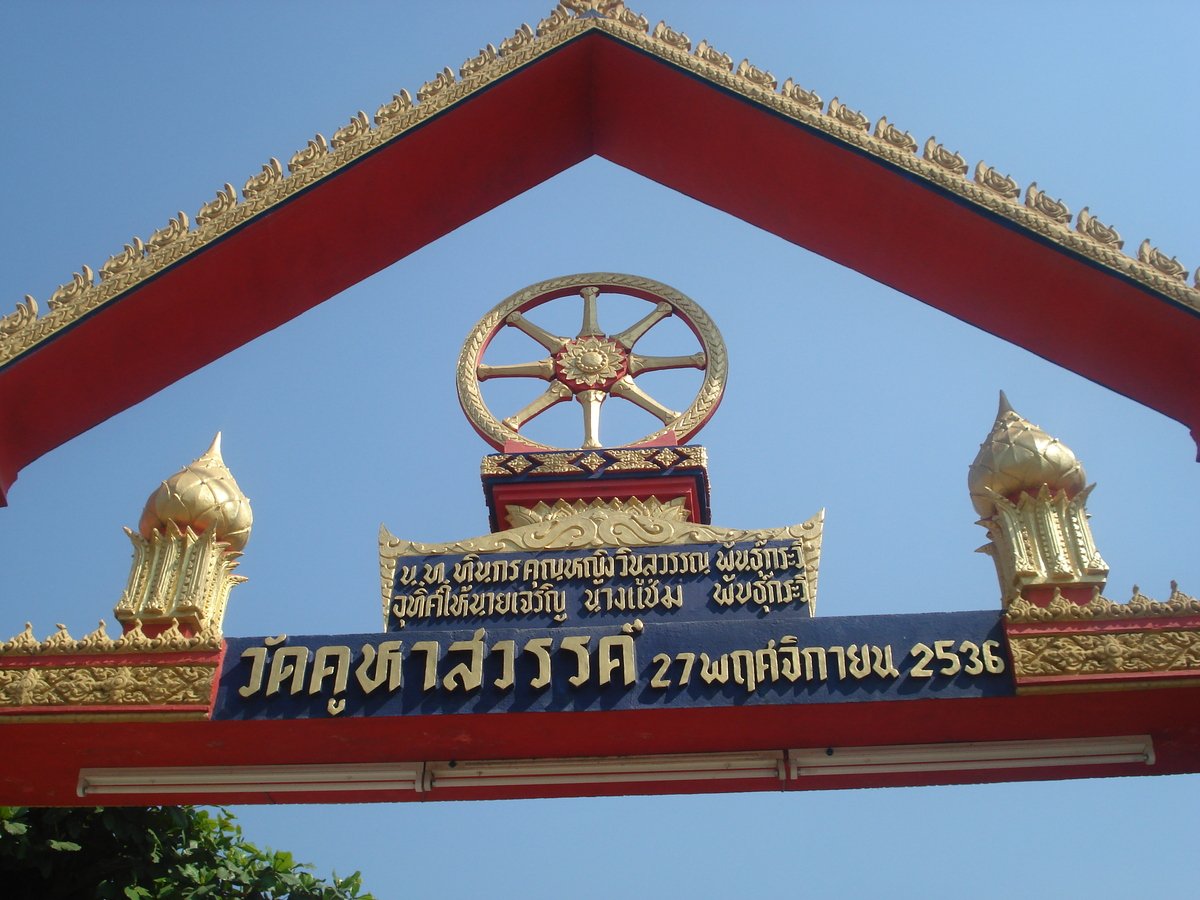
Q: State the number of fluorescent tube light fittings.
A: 3